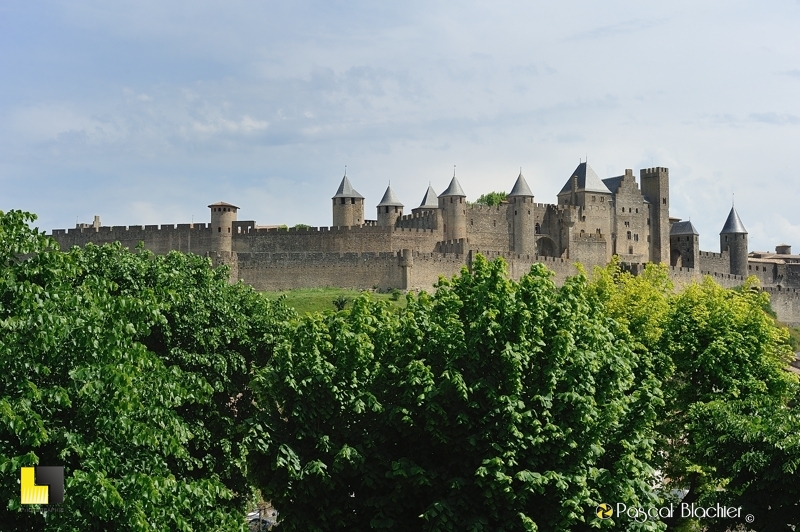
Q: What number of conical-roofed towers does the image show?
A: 6